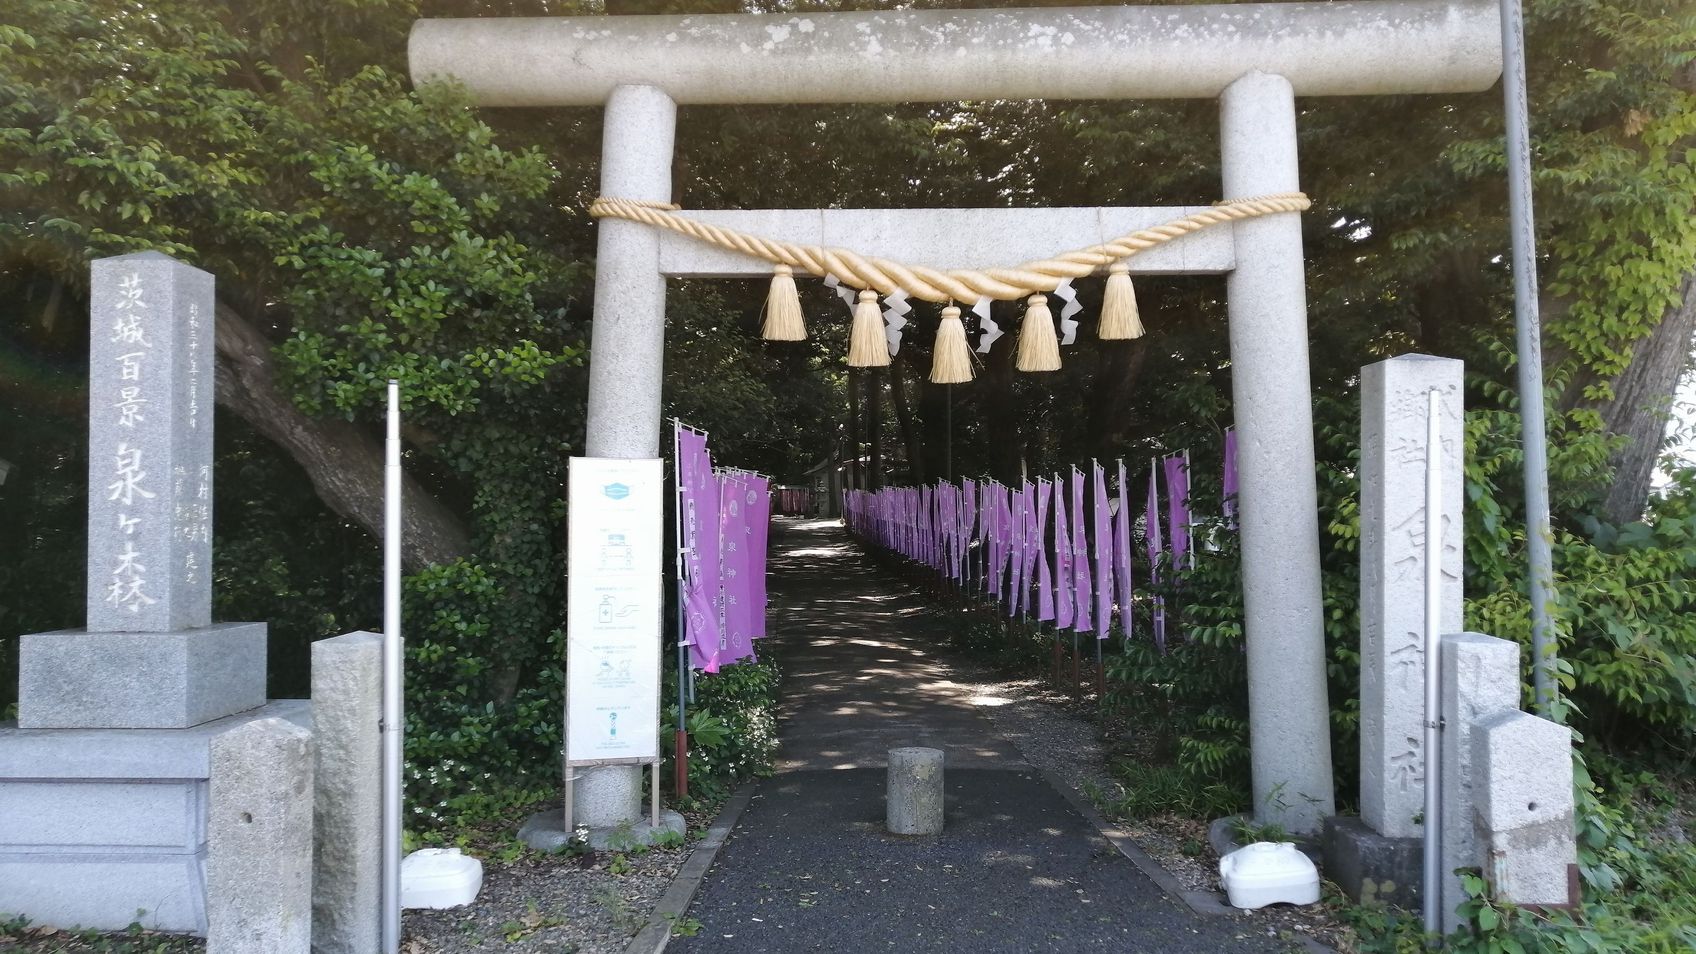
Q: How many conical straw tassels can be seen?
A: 5